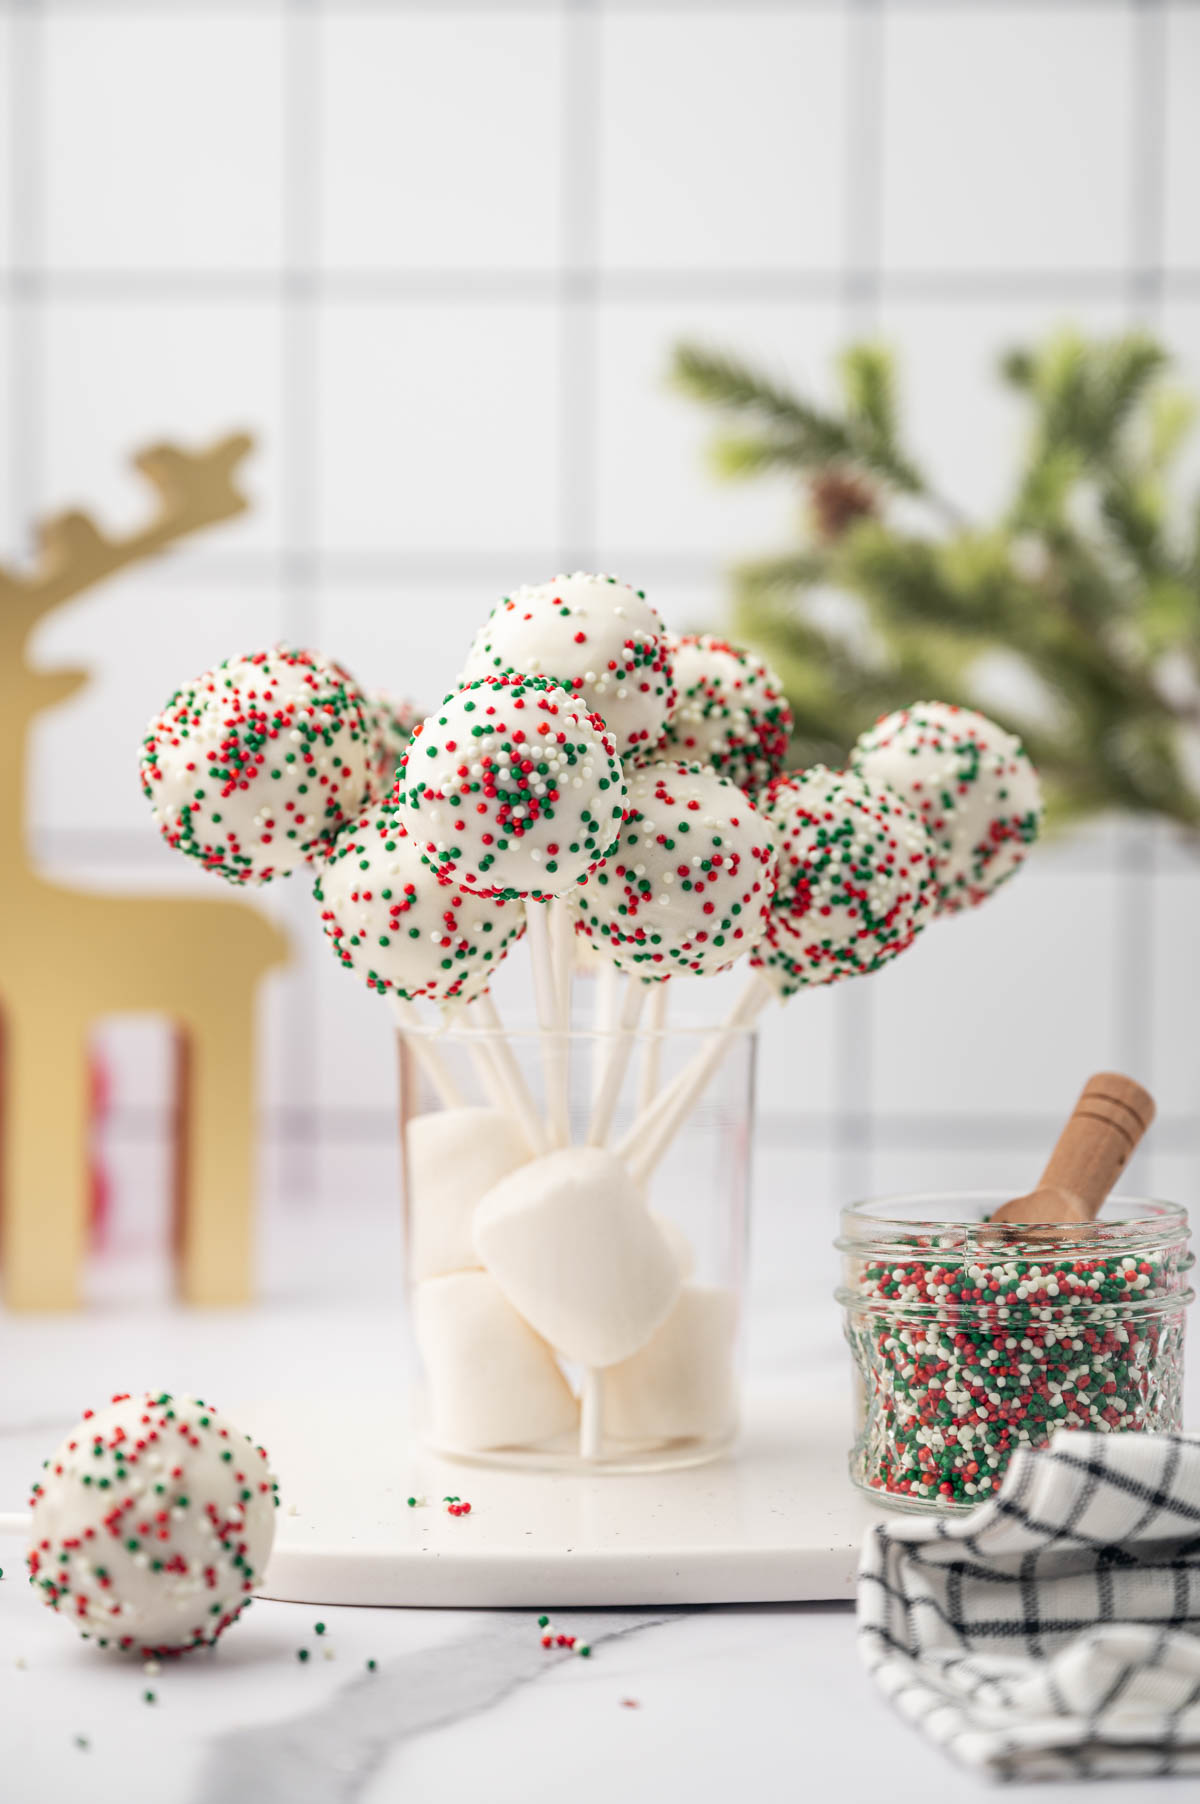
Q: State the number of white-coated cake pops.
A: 10